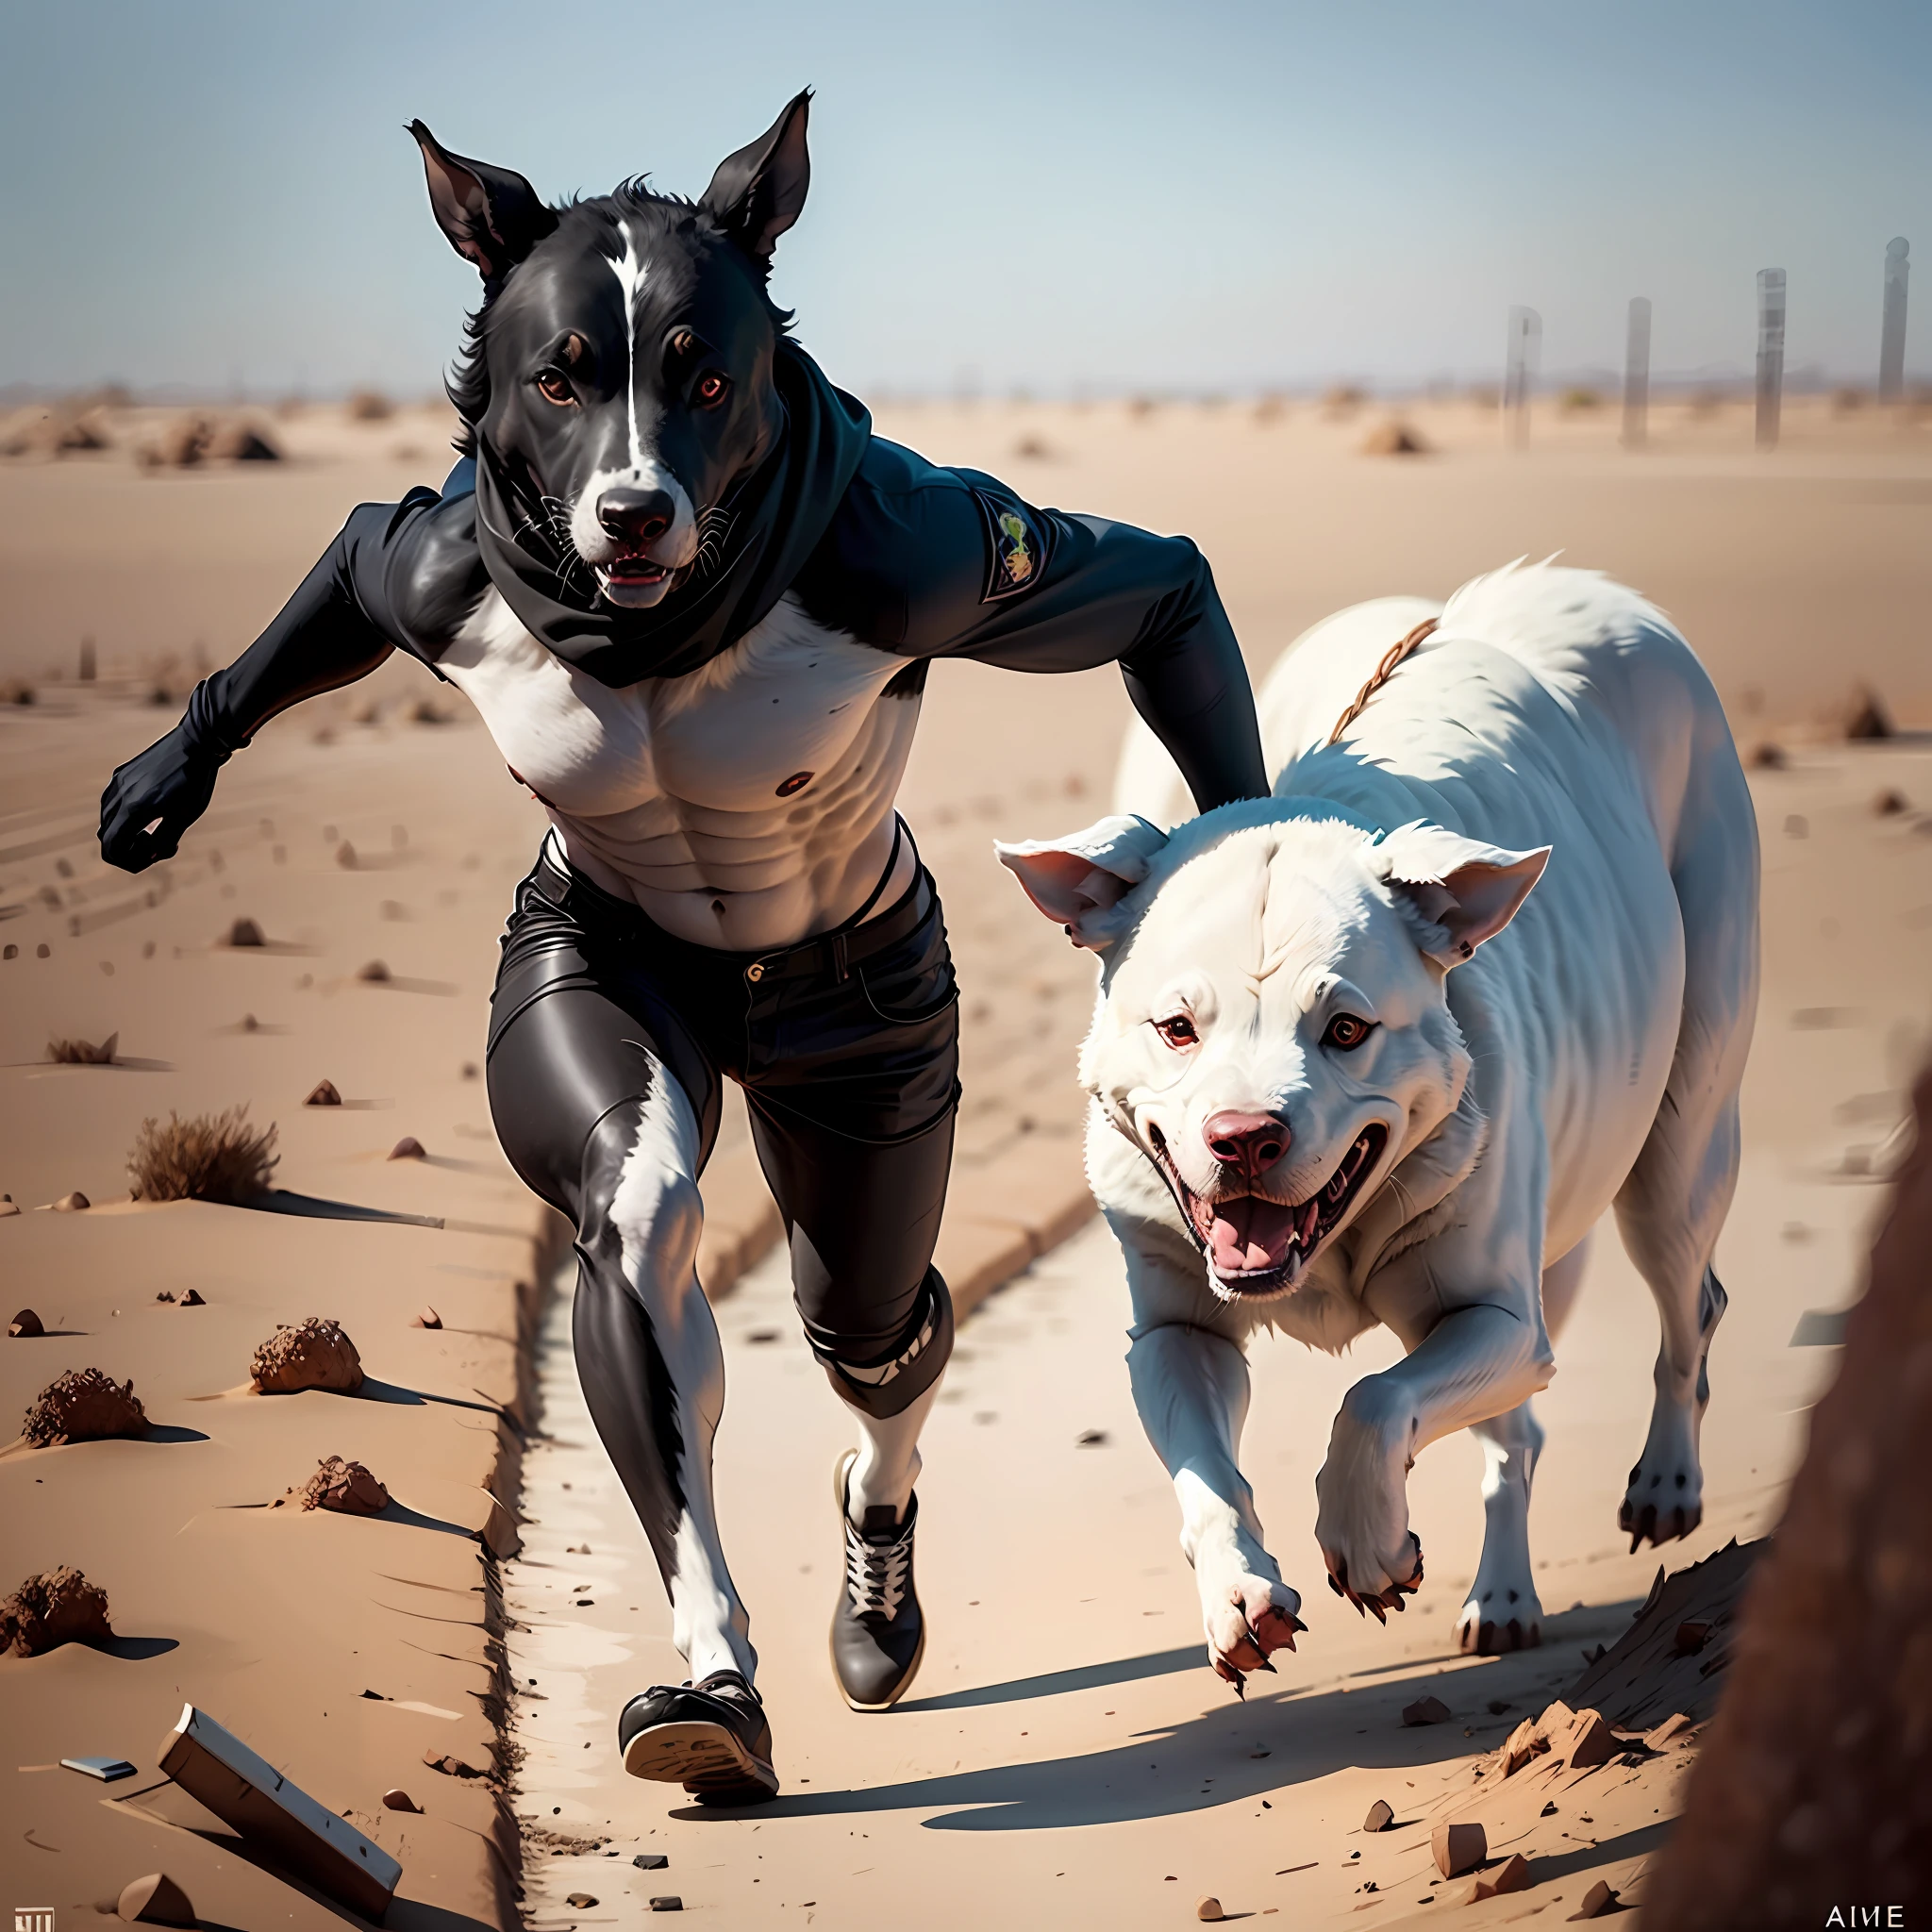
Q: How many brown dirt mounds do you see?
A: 4